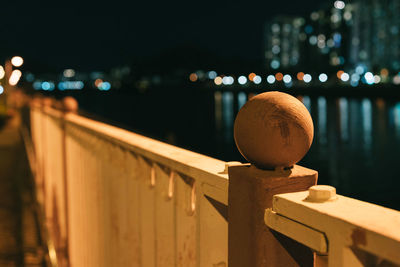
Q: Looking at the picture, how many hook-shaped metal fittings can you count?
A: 3